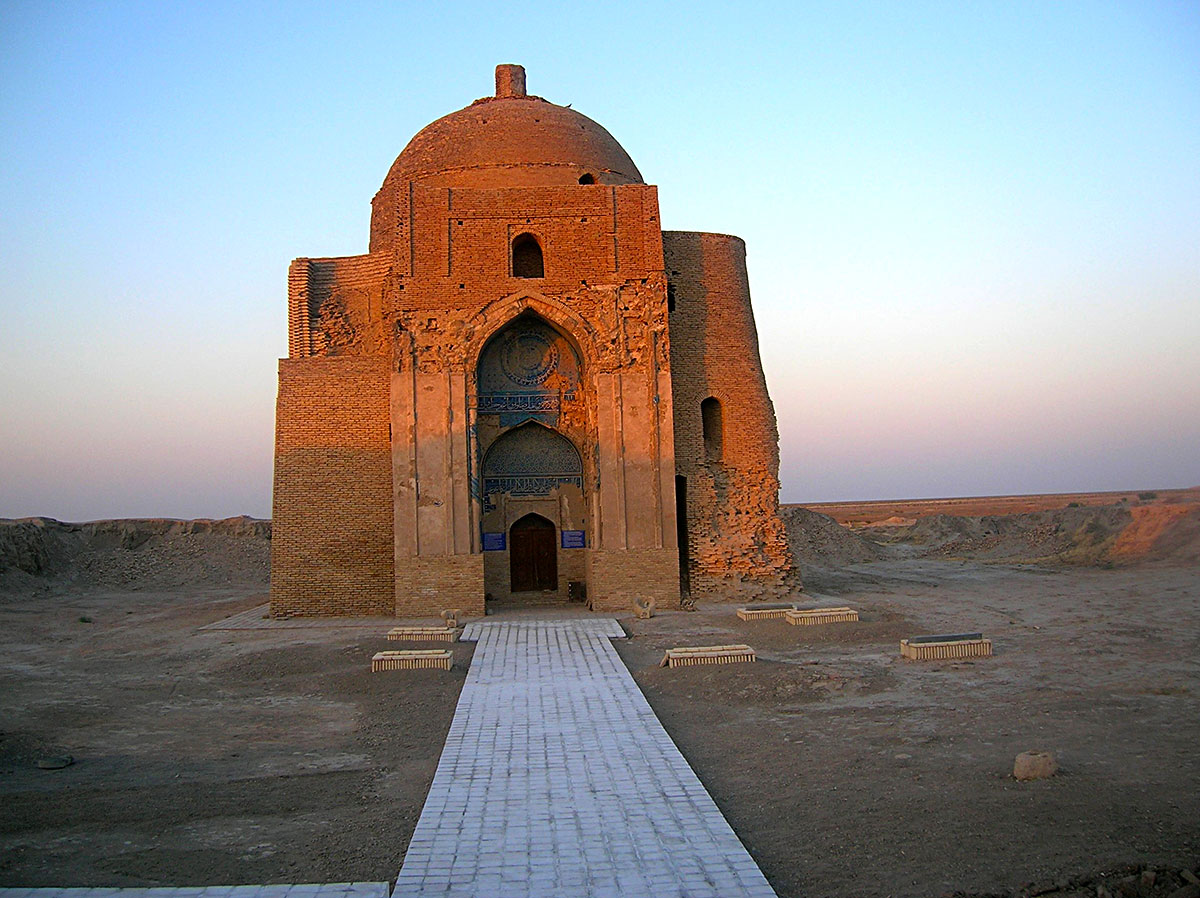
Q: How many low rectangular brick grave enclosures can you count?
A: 6